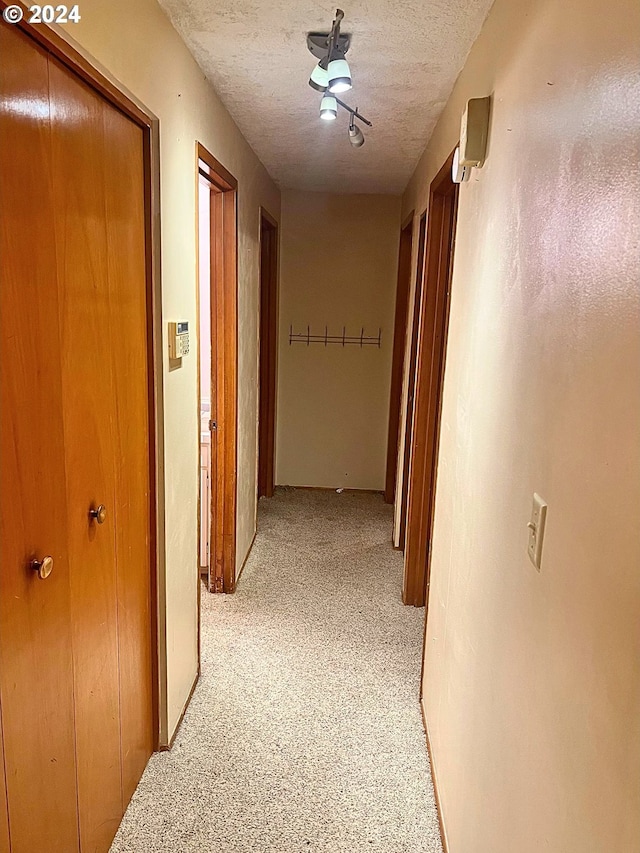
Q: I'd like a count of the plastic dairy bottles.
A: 0